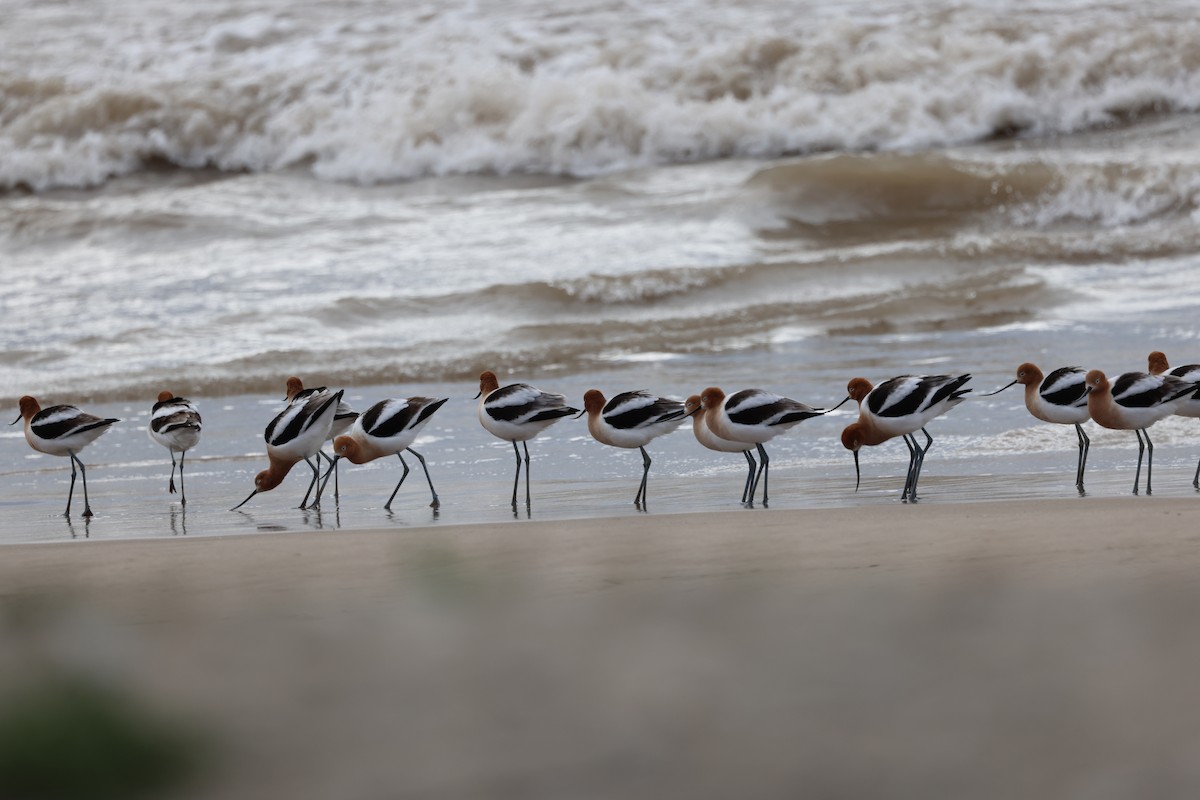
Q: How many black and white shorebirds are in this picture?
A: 14